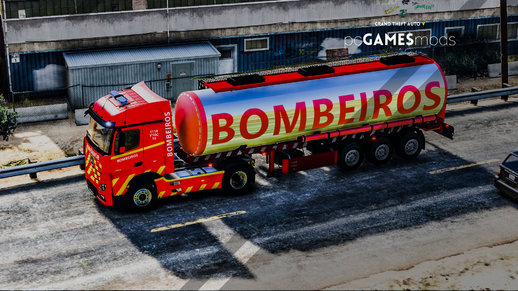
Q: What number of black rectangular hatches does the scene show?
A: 3